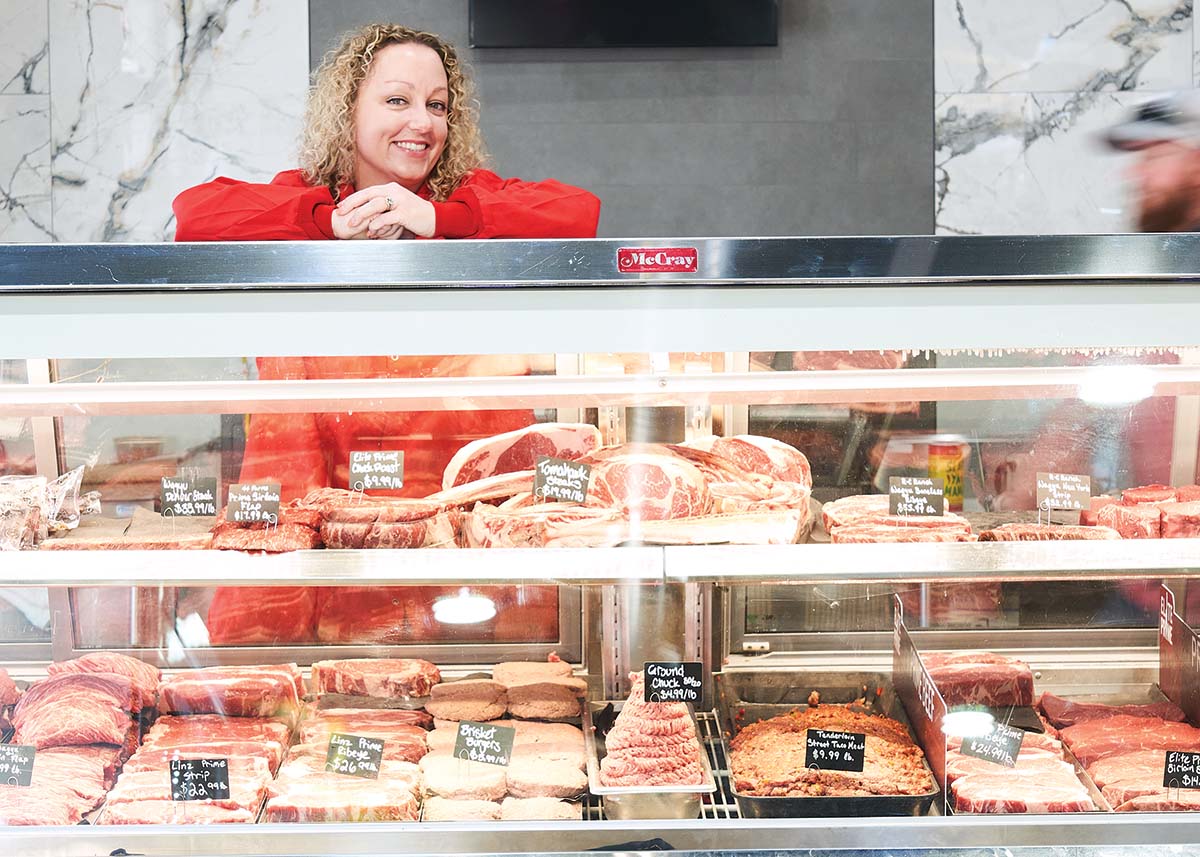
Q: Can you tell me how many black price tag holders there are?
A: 14